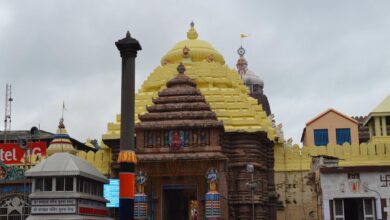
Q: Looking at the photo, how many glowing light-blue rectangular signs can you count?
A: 1